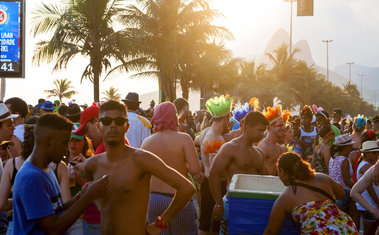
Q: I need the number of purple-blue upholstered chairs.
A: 0